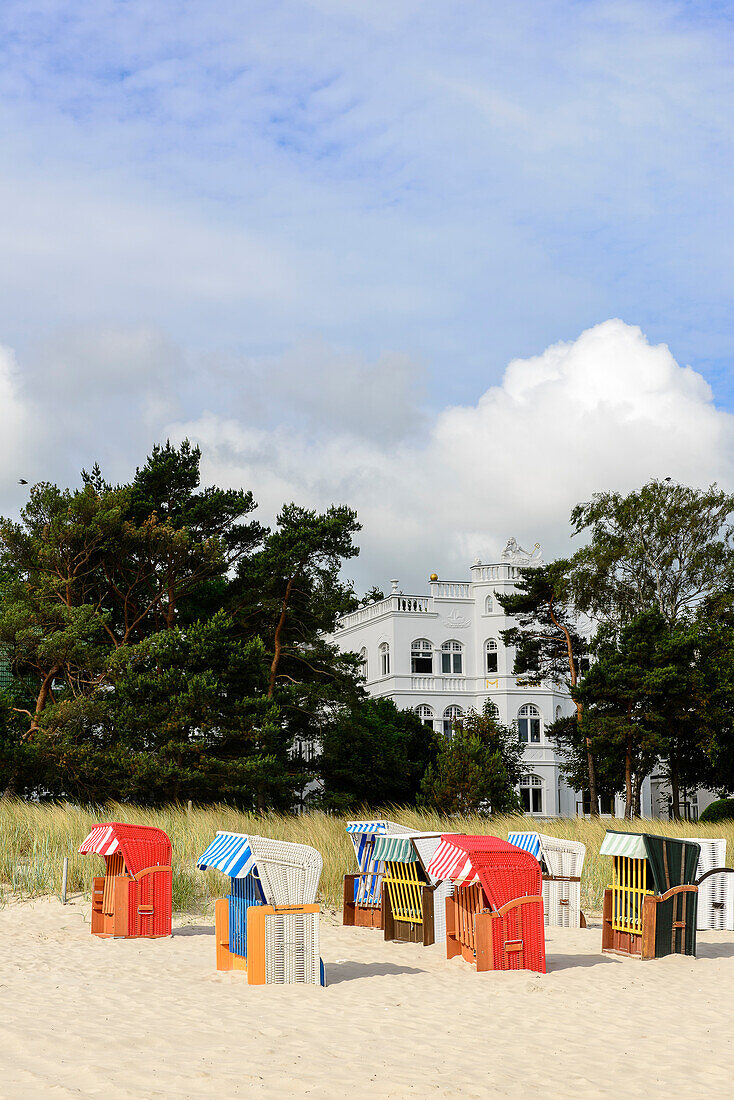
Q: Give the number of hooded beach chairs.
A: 8